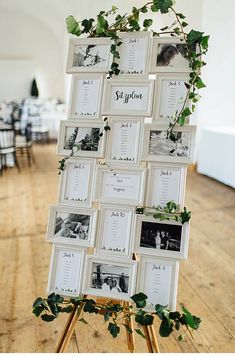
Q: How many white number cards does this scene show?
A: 9